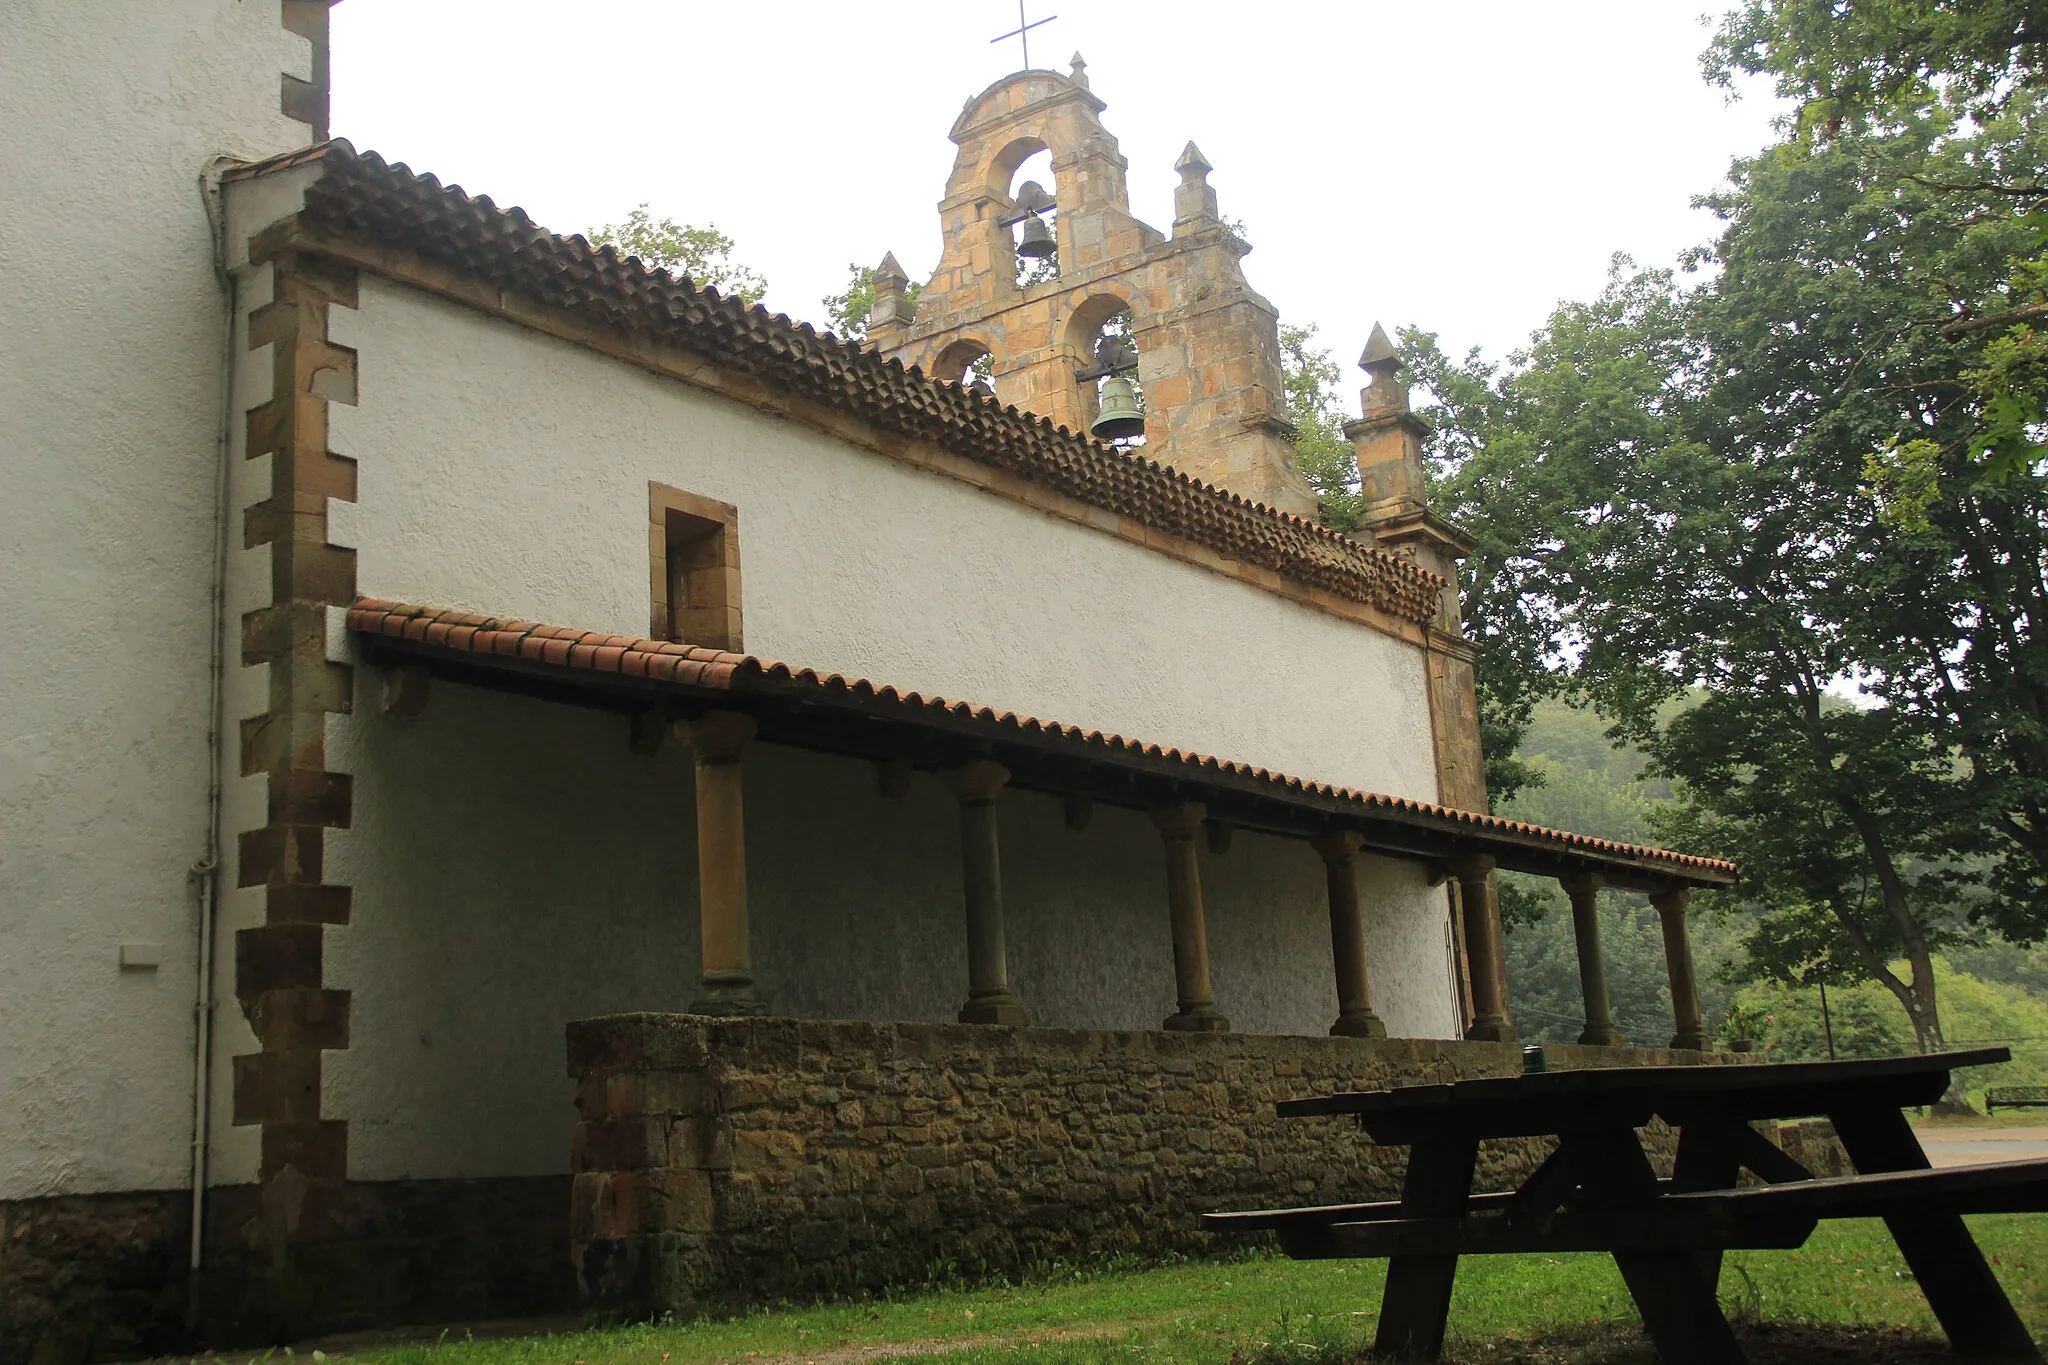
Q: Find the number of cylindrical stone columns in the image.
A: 7